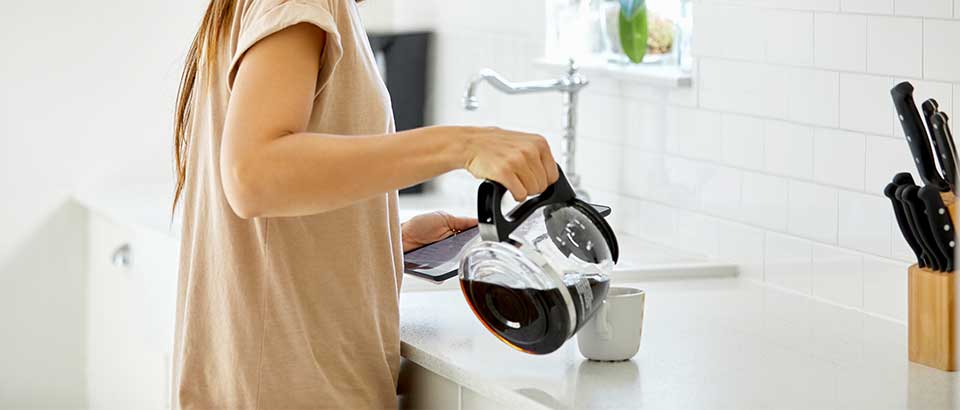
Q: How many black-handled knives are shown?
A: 8